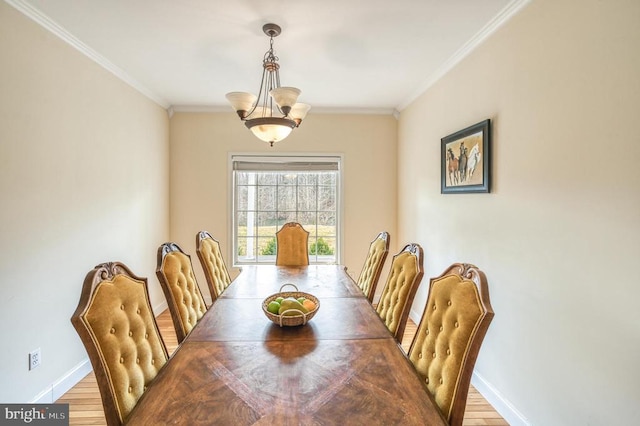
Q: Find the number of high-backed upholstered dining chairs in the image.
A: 7